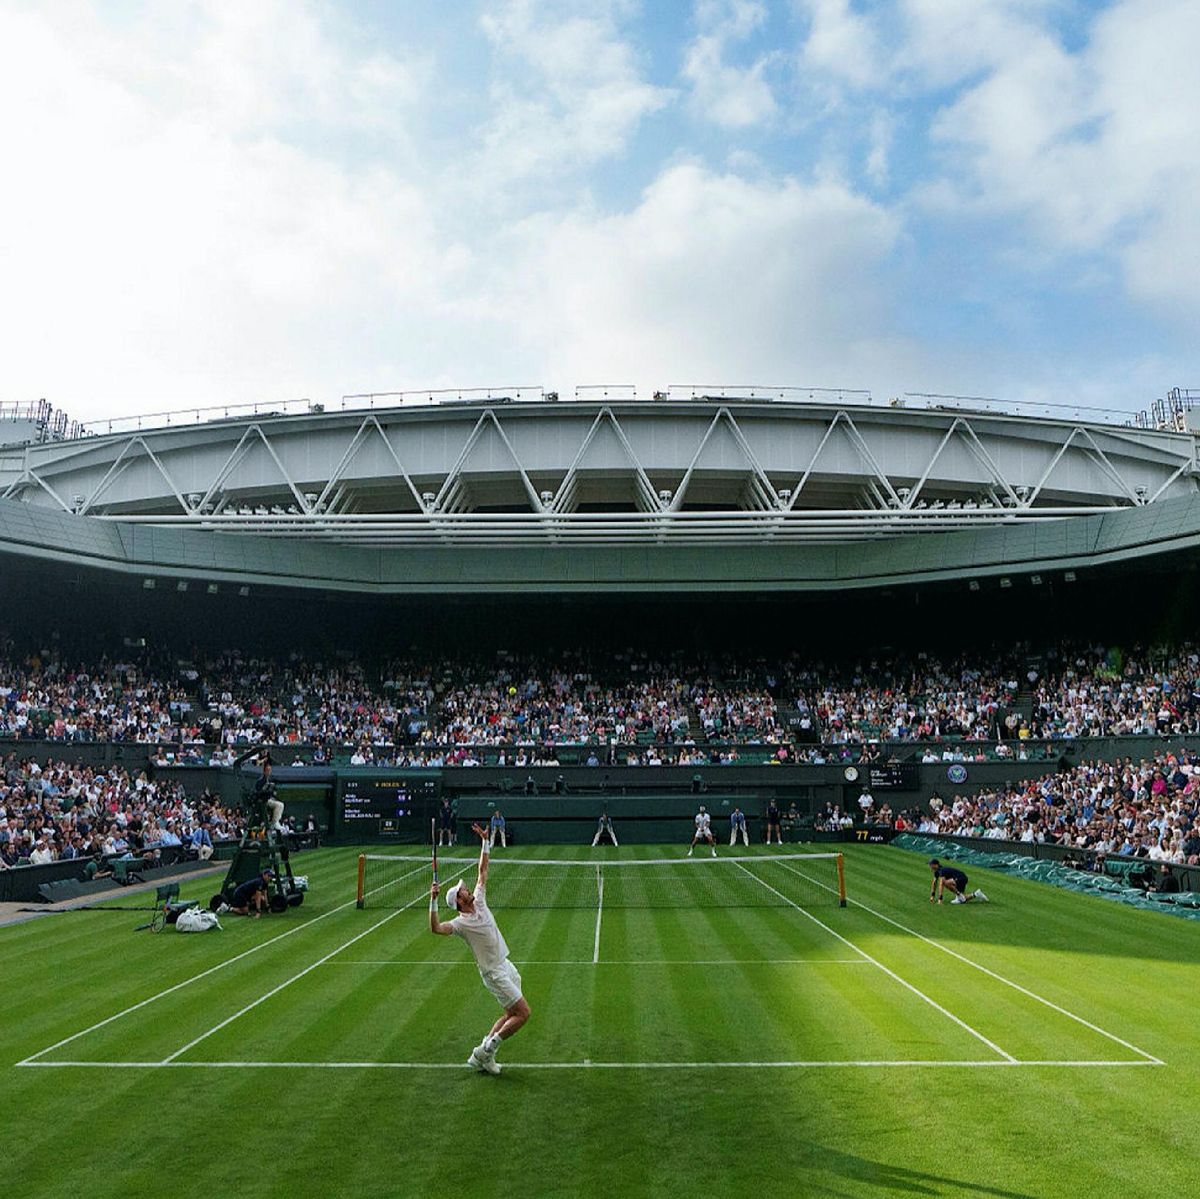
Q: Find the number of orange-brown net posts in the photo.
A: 2